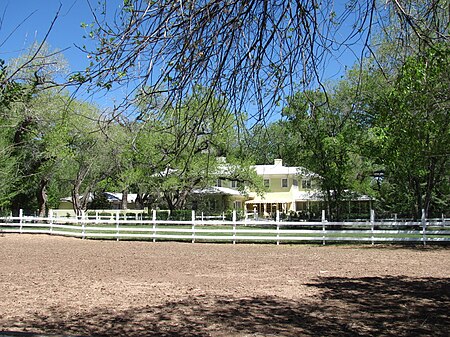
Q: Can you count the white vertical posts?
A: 11